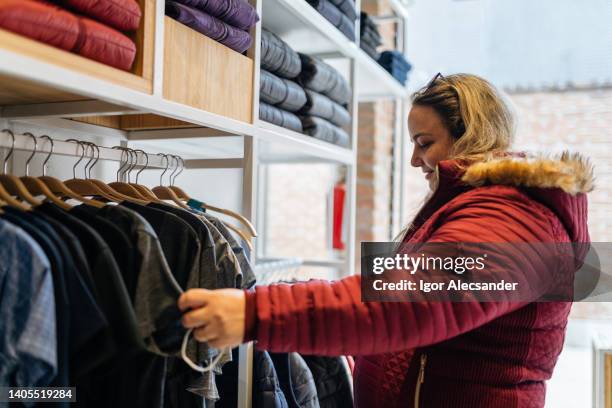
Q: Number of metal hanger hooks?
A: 13